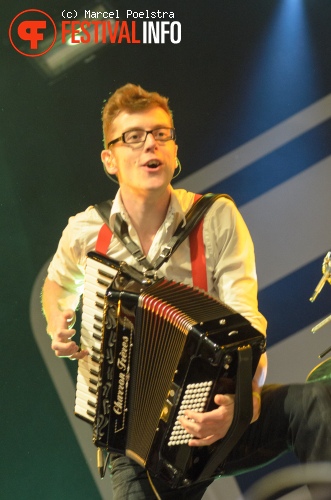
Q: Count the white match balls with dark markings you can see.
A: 0